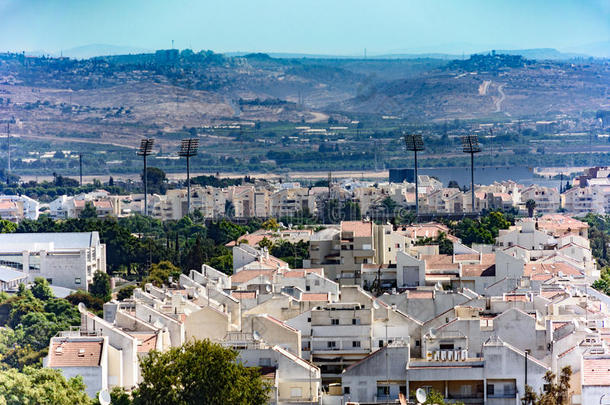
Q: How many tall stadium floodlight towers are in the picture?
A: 4